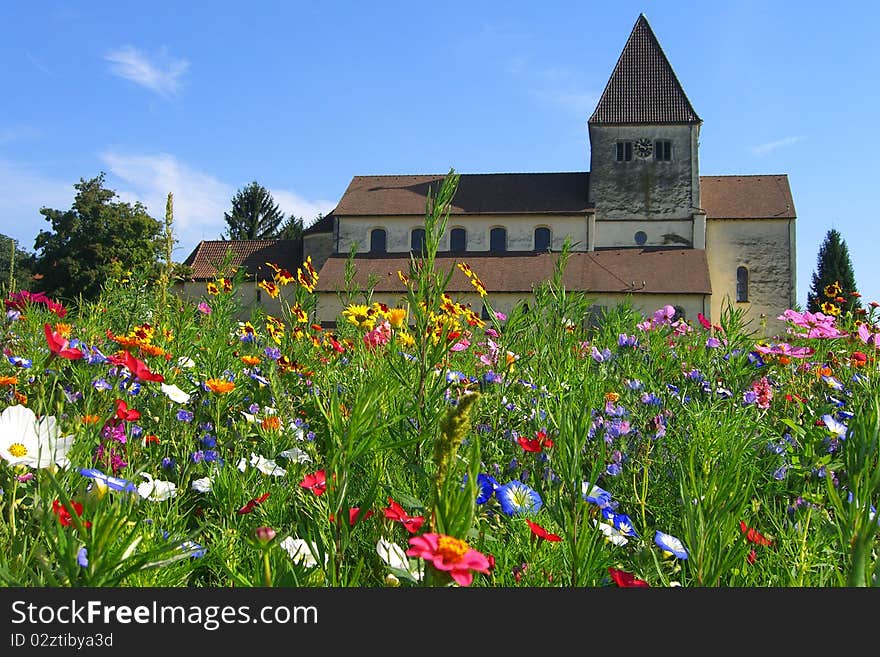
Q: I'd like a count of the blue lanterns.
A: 0